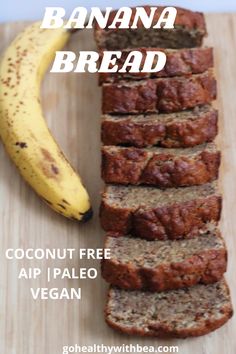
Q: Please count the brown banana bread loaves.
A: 8